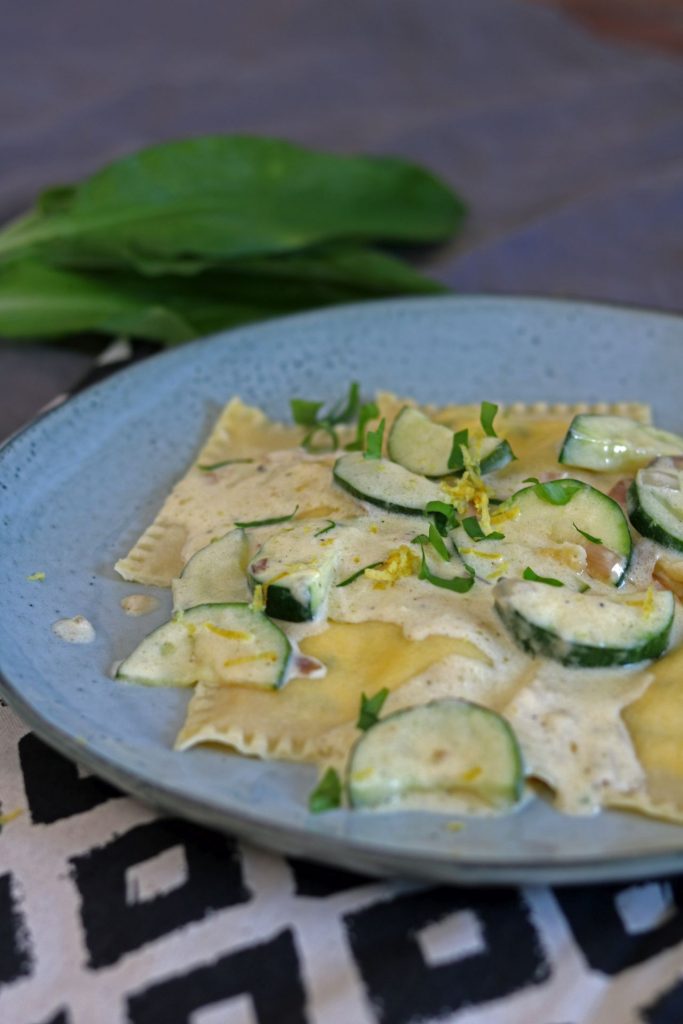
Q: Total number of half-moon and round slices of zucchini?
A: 10